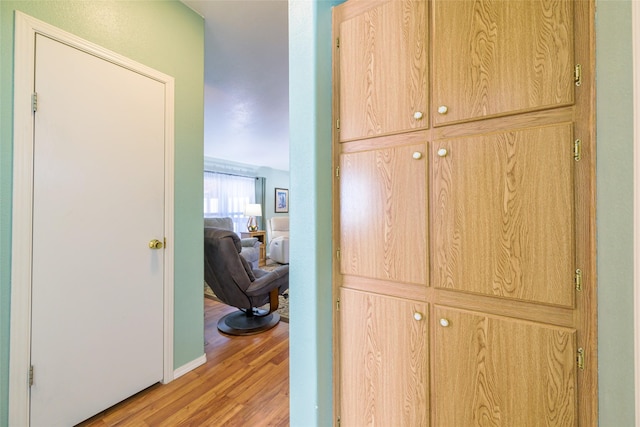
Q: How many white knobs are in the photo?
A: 6